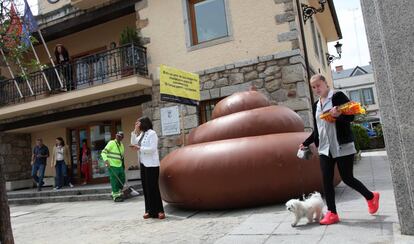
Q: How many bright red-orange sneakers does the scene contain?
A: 2